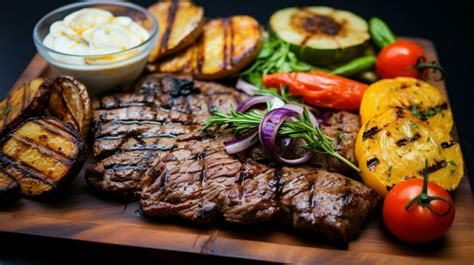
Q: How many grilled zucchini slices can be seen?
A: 1